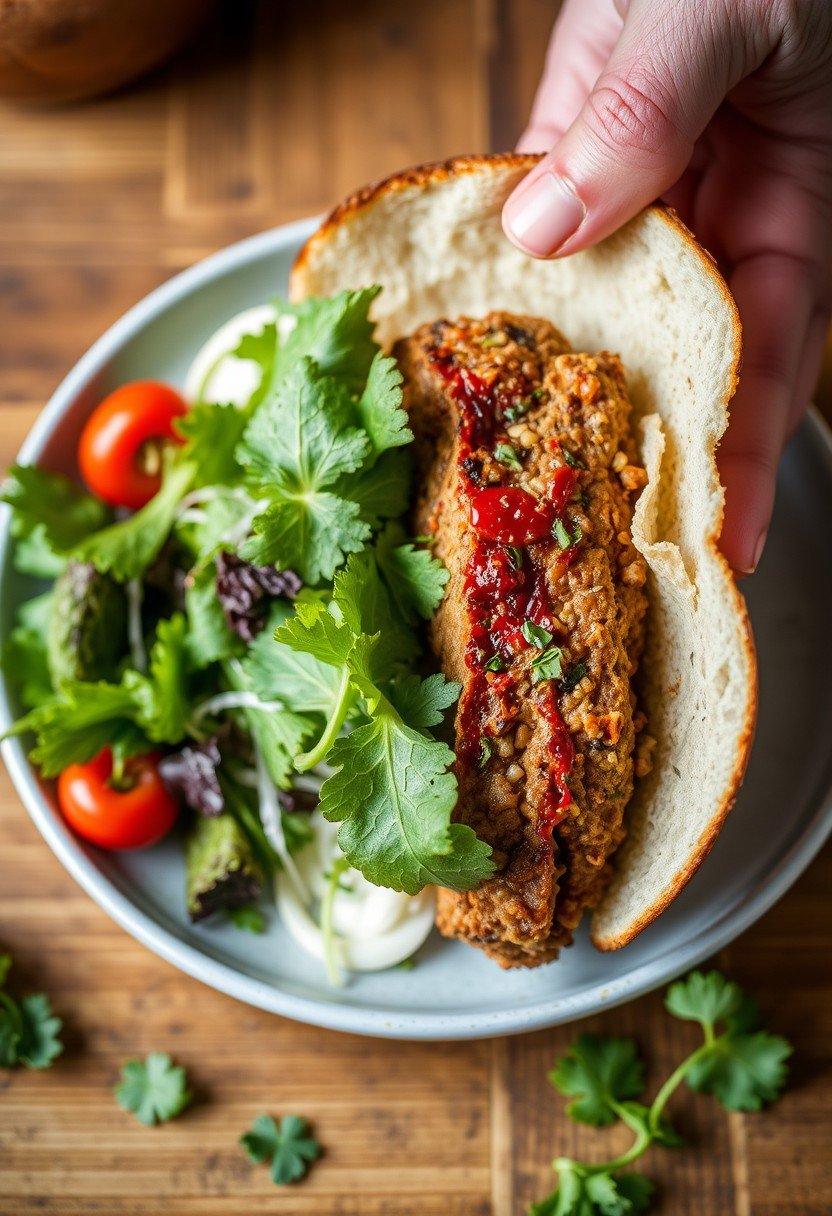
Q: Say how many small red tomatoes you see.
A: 2